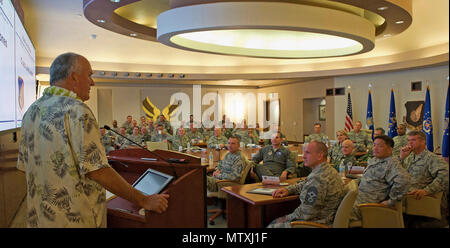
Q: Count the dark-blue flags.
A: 4